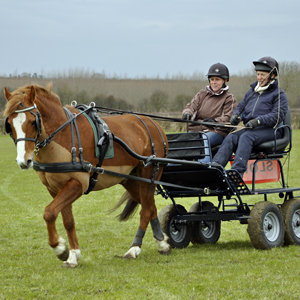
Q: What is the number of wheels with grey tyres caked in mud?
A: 4